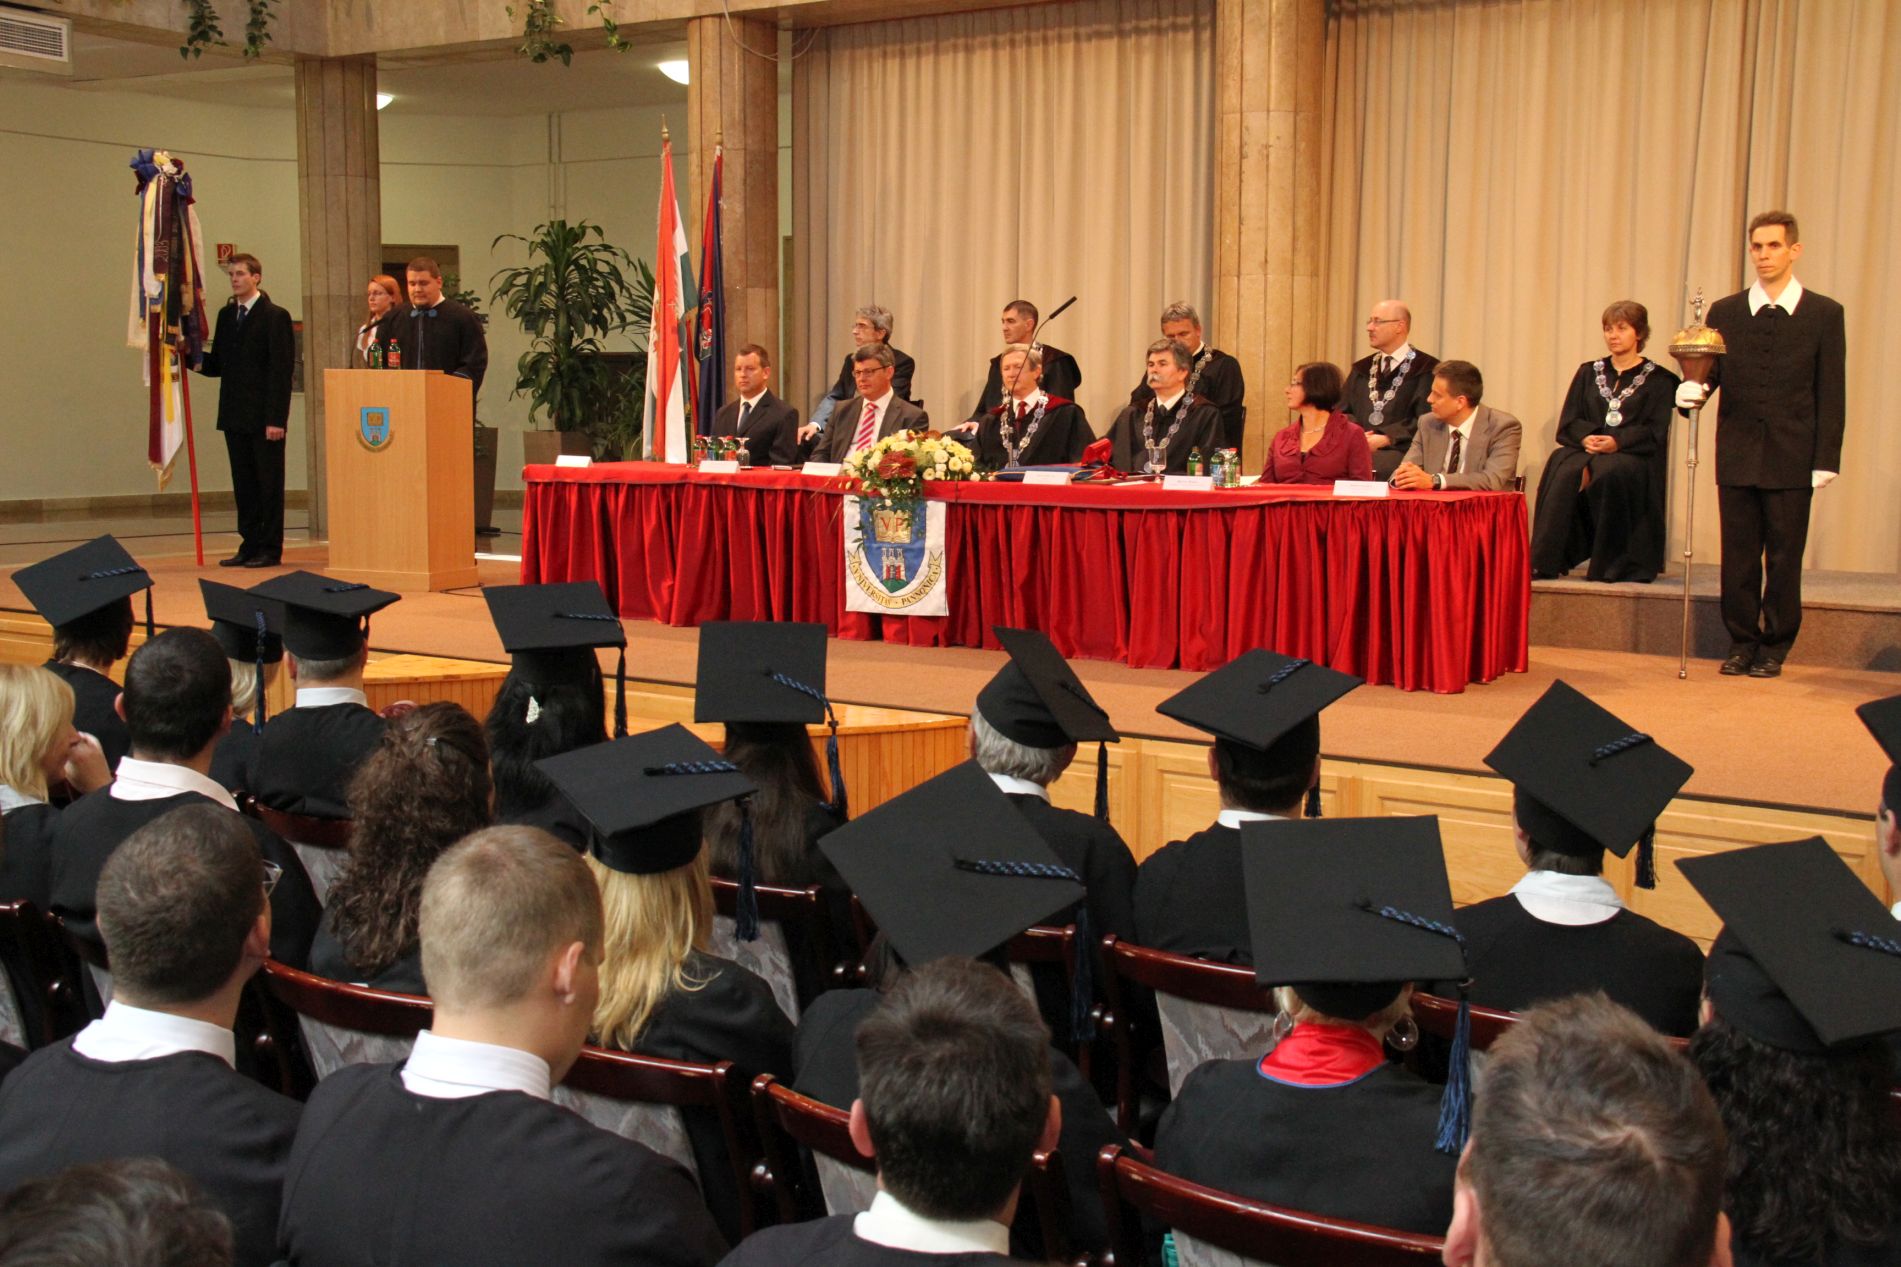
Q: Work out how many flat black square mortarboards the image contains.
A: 13